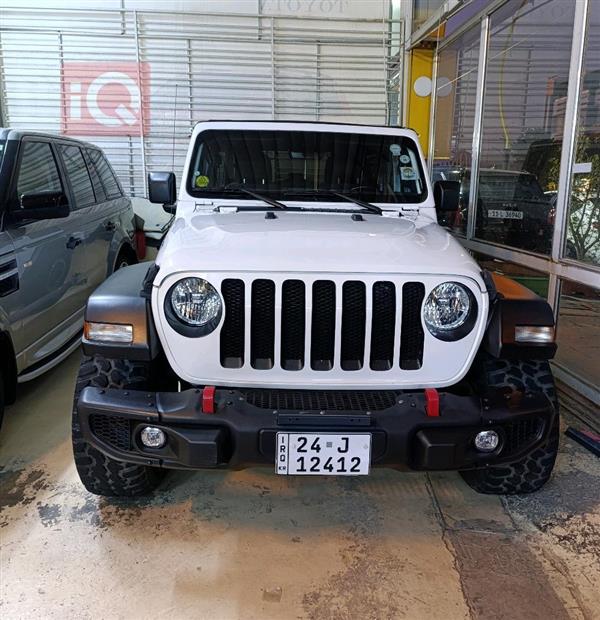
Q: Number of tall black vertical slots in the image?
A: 7